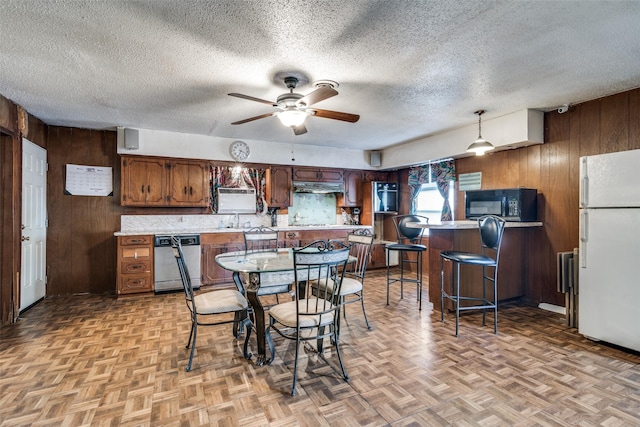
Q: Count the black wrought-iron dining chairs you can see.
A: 4